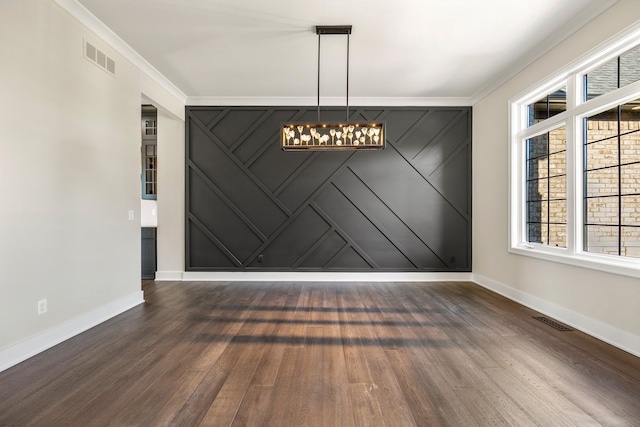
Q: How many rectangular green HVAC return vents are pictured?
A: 0